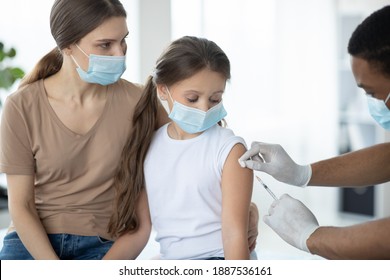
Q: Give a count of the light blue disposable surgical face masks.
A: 3